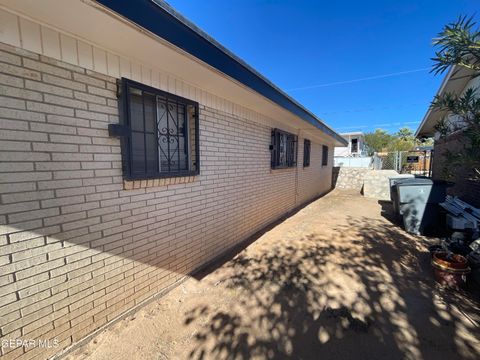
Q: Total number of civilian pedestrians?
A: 0